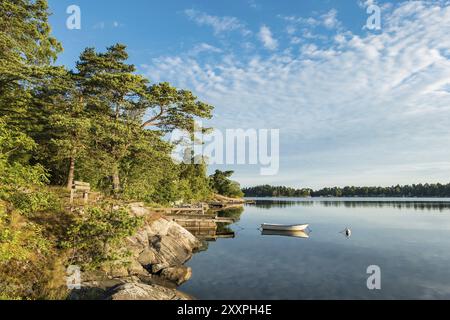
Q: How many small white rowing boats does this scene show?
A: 1